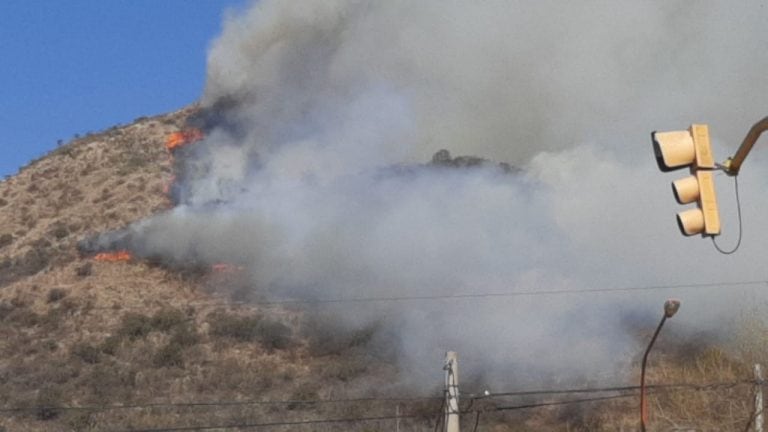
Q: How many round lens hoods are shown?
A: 3